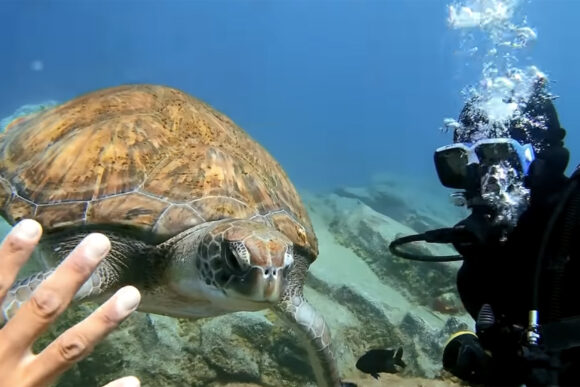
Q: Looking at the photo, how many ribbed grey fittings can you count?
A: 1